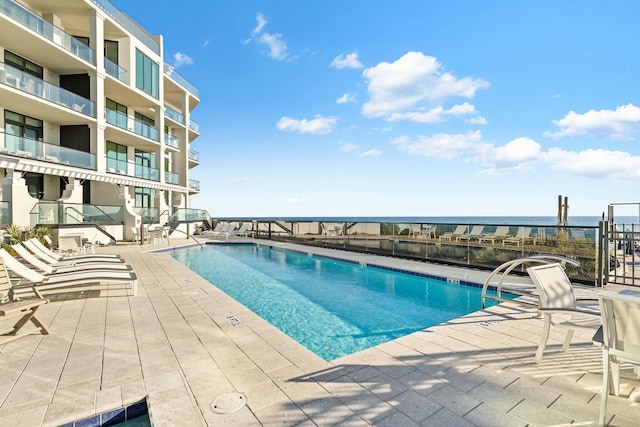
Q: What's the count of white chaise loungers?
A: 12